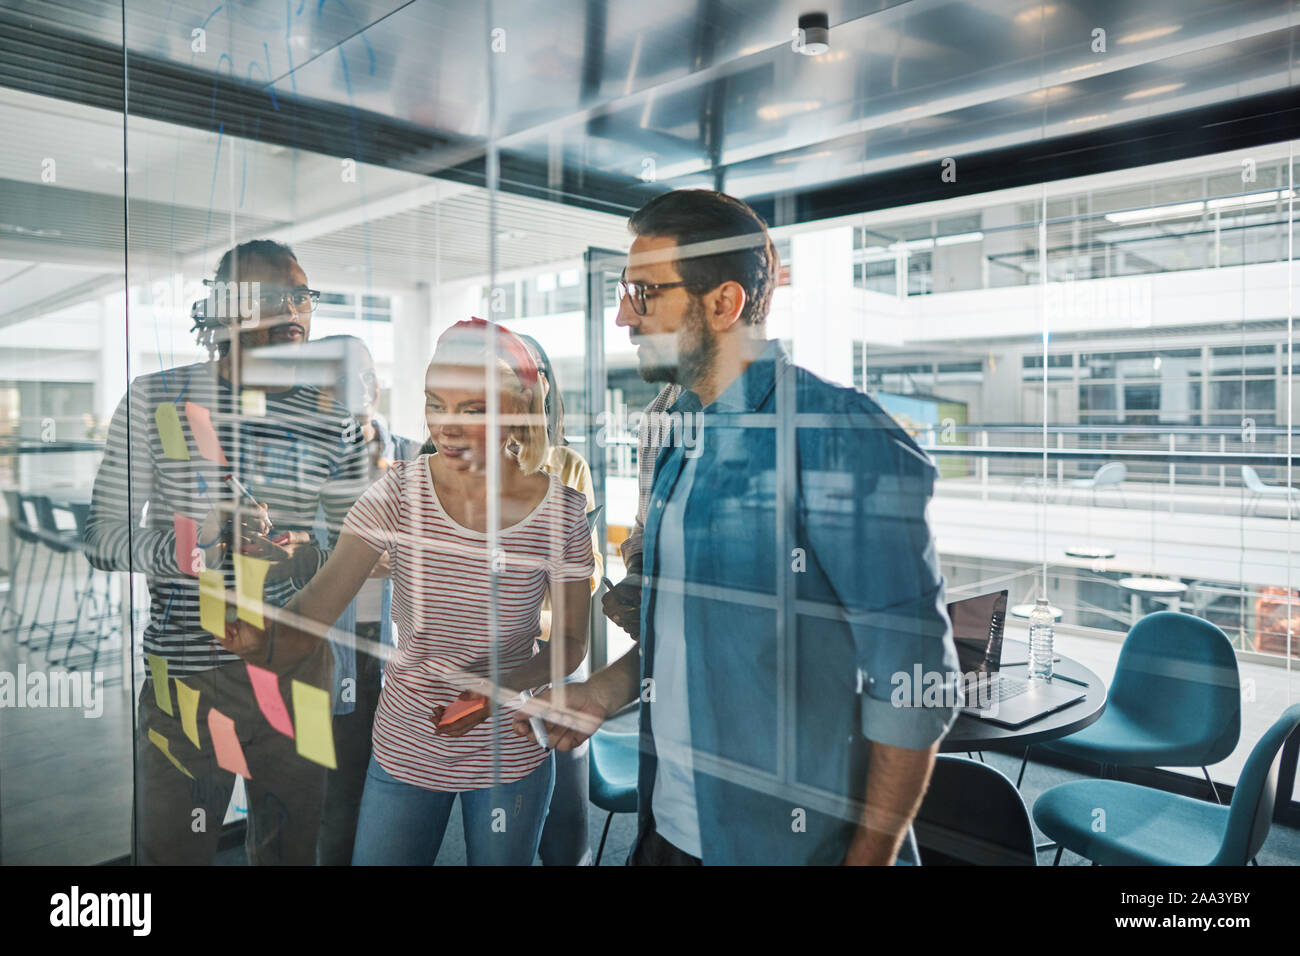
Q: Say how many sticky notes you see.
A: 11